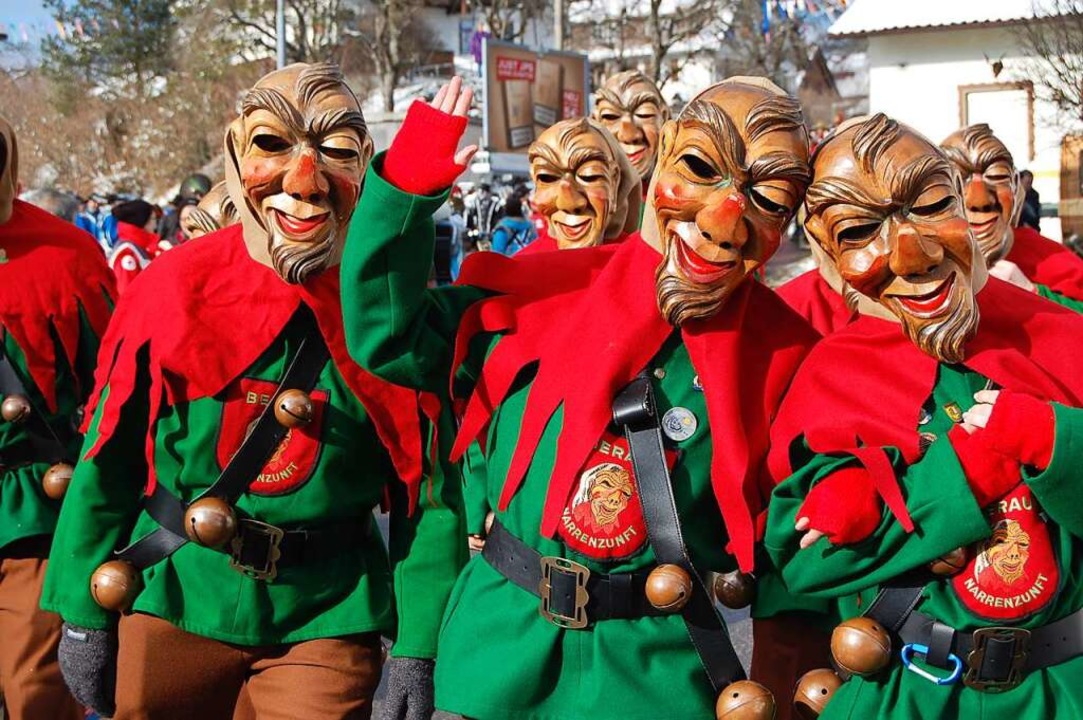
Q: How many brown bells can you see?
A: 11